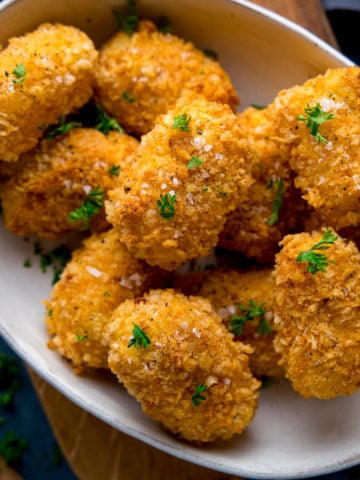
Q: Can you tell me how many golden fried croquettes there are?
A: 10